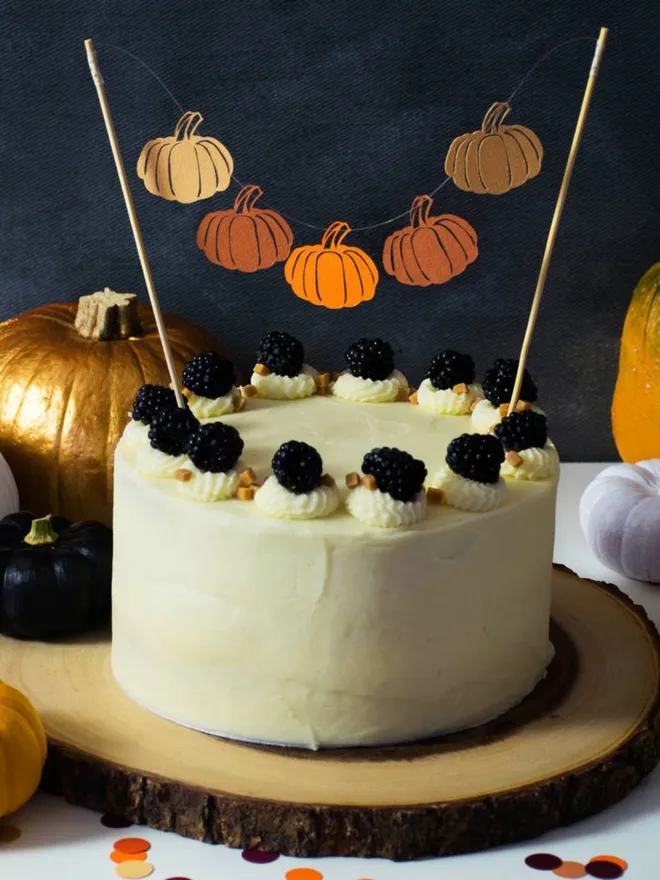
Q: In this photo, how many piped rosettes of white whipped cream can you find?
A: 12